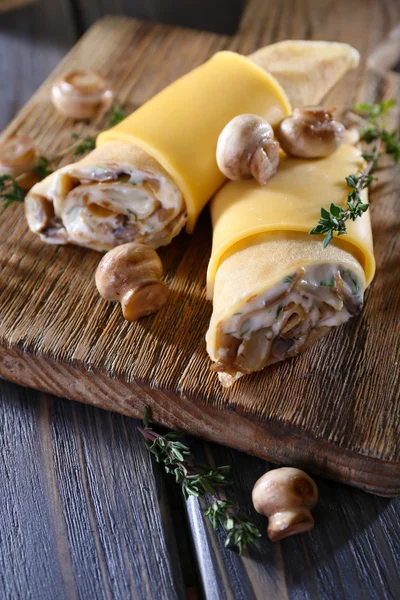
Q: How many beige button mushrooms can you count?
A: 6